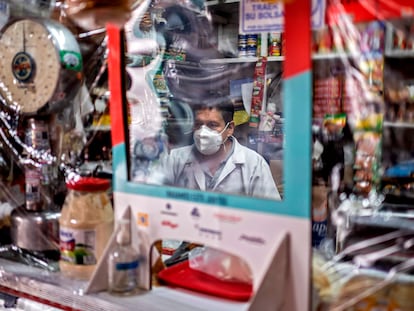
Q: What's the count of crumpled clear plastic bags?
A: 1